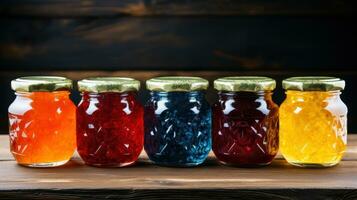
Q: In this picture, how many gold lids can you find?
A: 5